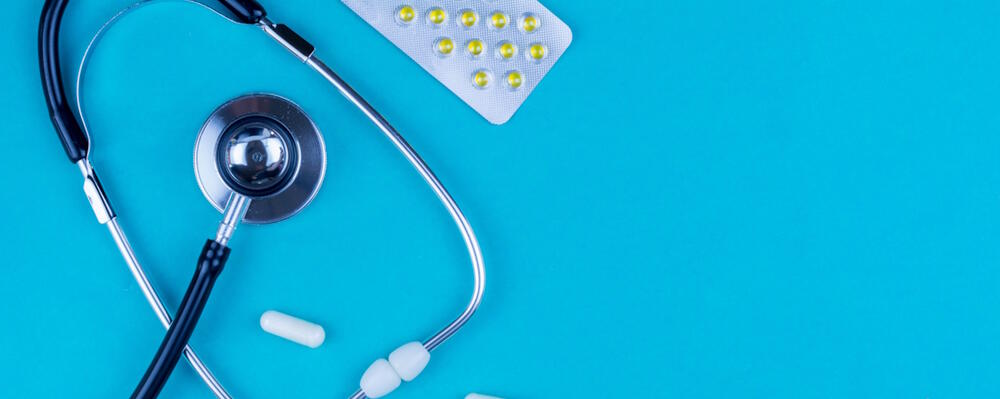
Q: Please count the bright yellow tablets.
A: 11